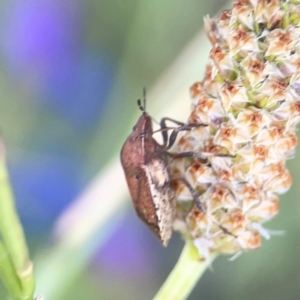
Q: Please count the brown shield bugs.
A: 1